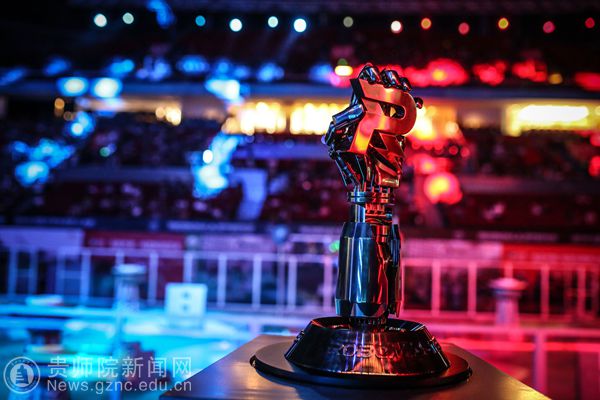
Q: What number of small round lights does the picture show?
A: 13